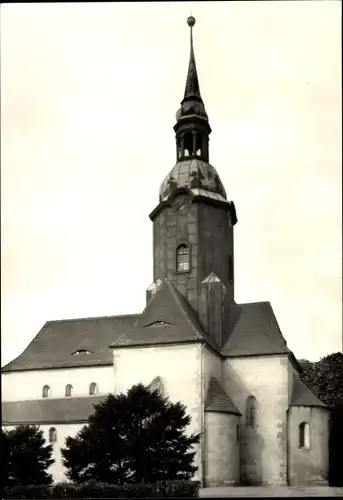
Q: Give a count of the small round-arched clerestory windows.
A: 3